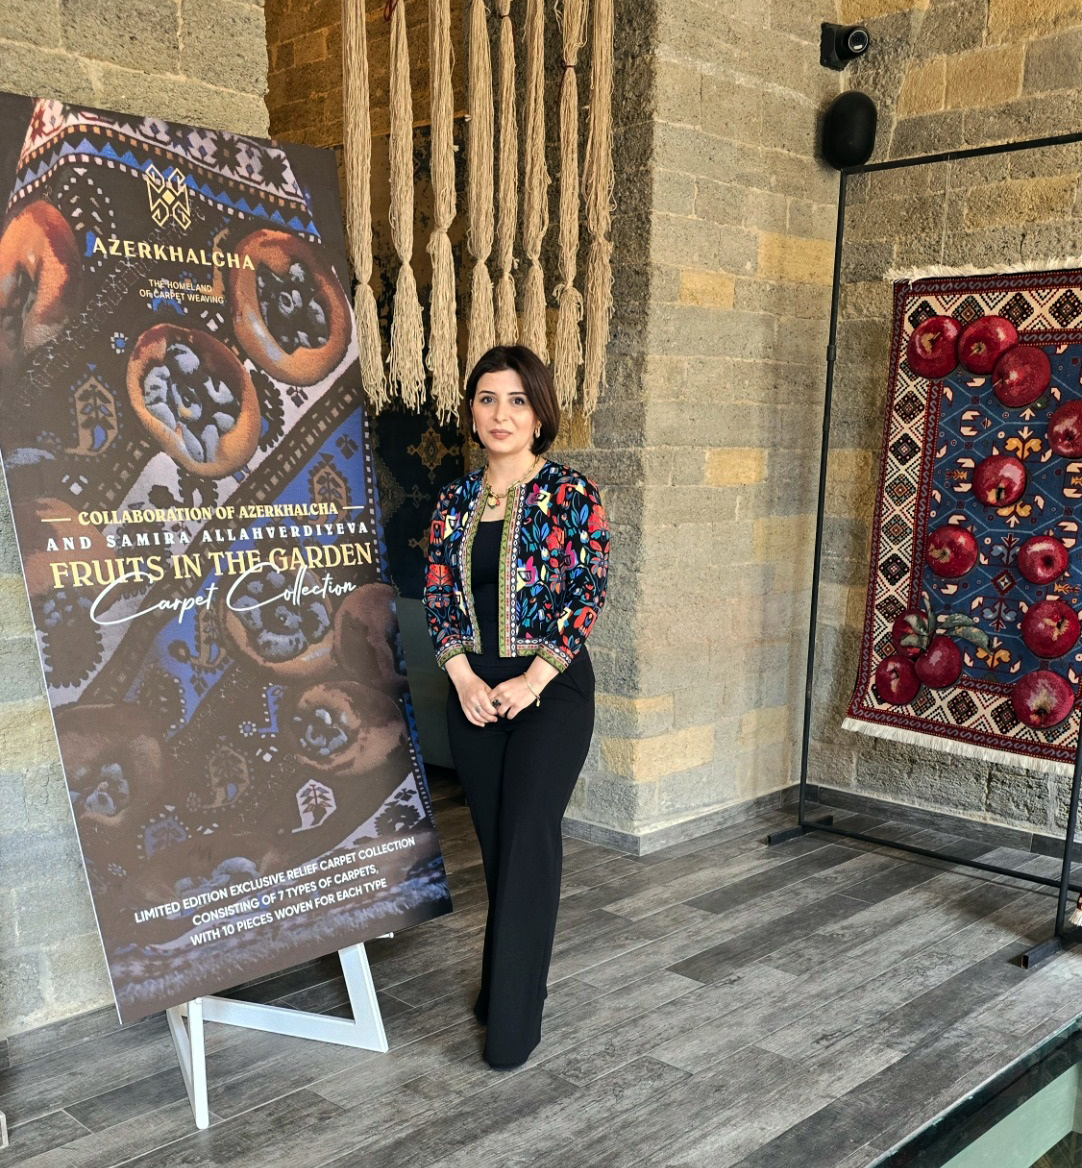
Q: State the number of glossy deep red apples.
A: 12